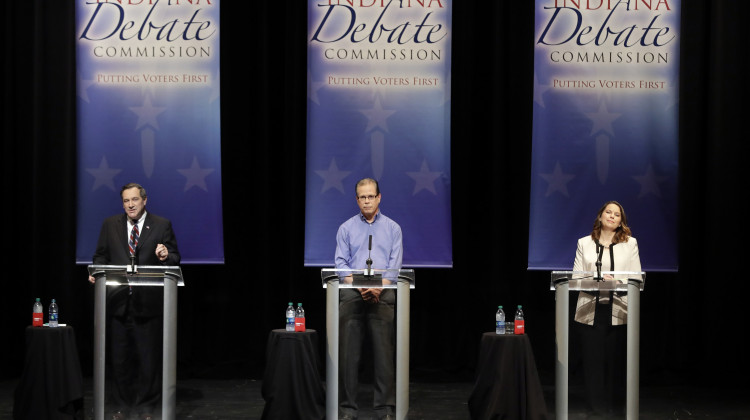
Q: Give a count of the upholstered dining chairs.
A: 0